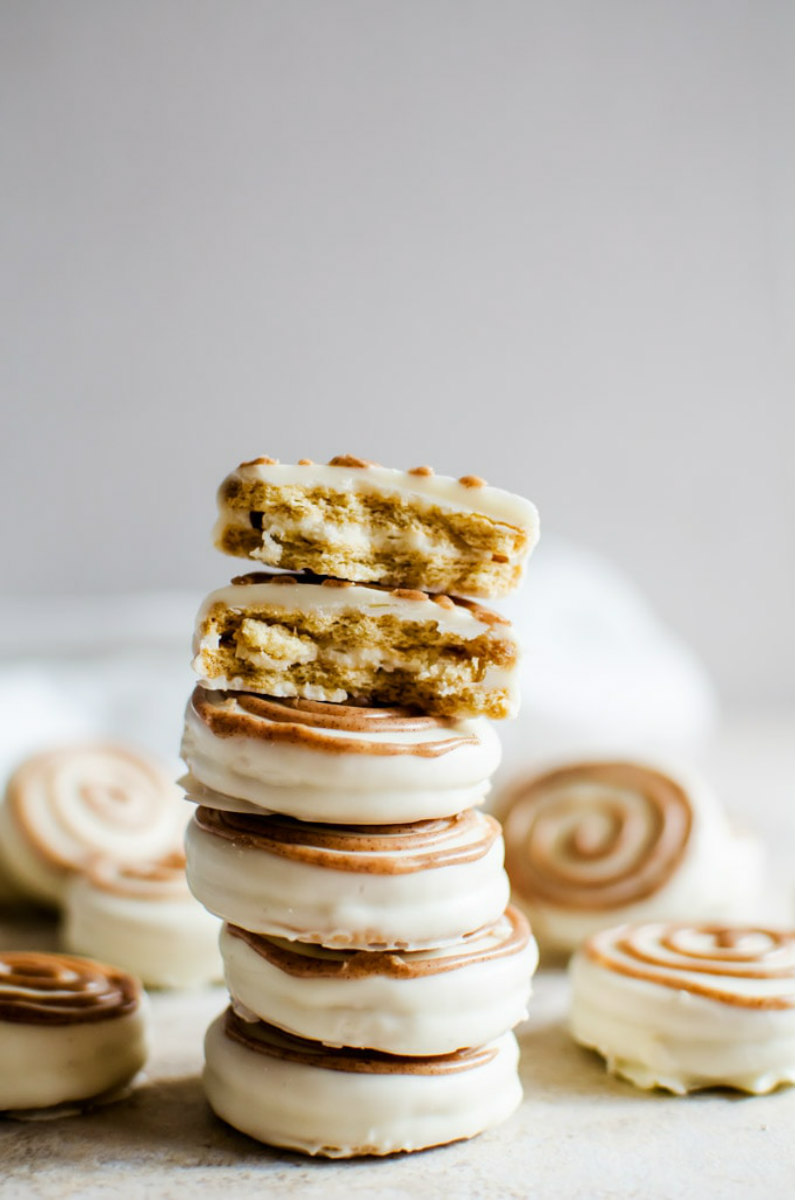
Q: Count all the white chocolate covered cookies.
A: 11